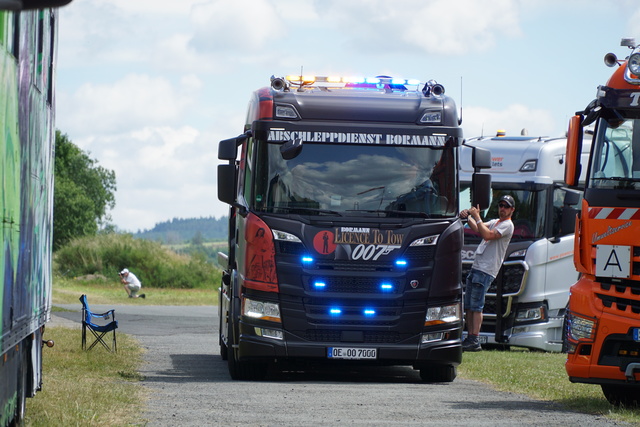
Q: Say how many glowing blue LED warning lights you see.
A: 6